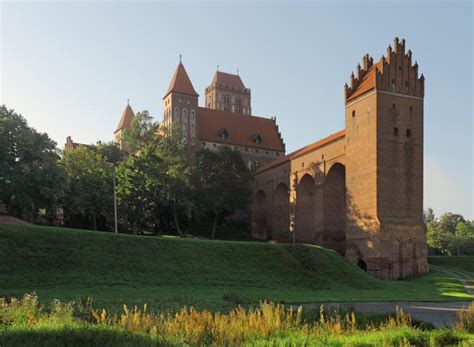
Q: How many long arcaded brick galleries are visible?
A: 1